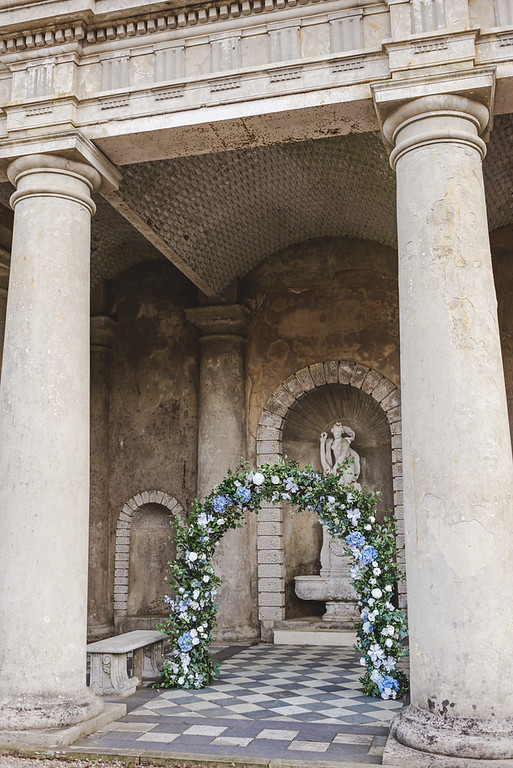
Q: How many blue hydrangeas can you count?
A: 6